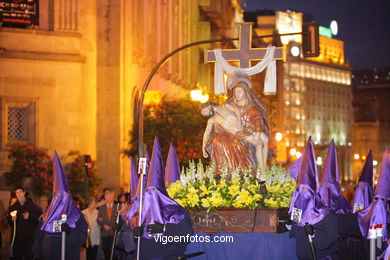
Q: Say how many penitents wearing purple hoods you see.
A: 10